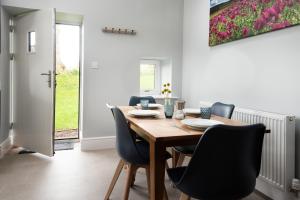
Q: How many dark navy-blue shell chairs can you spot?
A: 4